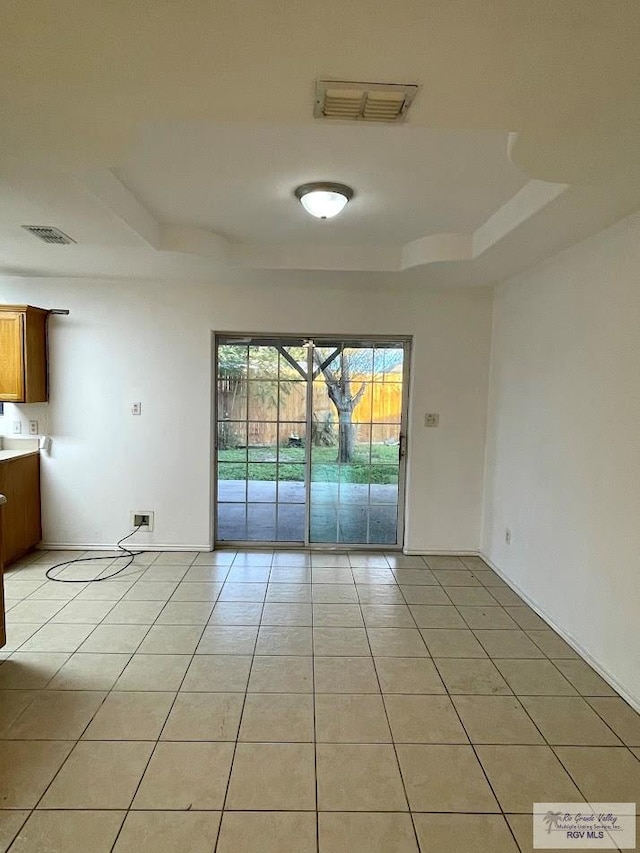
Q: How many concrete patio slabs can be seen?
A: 1